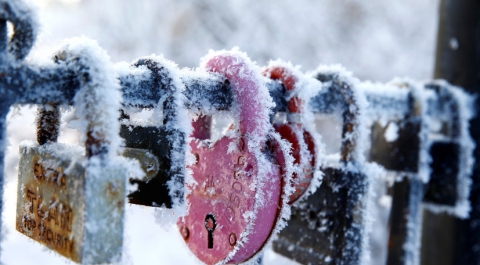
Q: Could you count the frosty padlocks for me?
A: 7